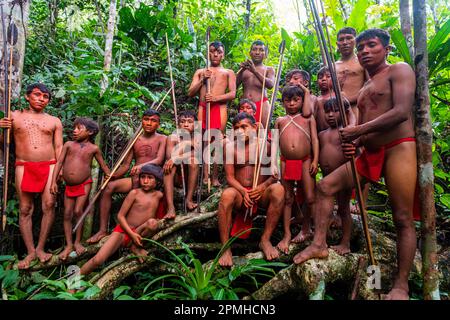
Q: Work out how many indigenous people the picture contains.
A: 15